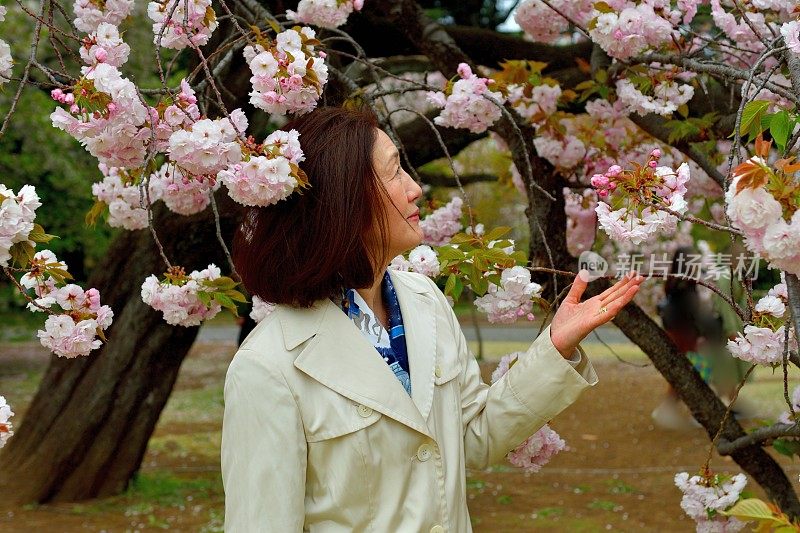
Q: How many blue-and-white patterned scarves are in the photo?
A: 1